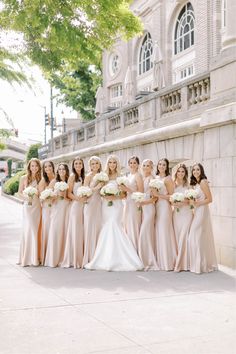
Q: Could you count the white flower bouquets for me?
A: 11